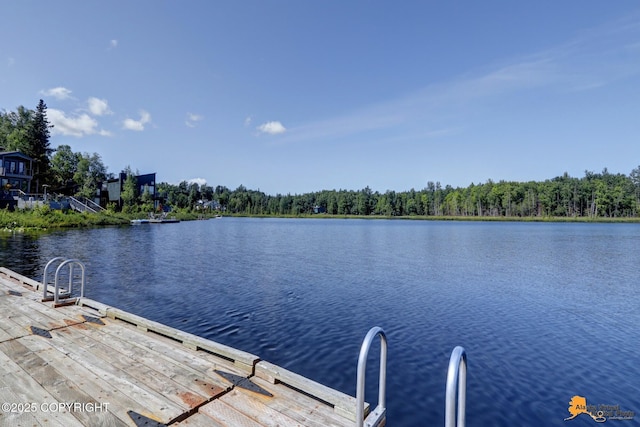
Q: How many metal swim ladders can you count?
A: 2